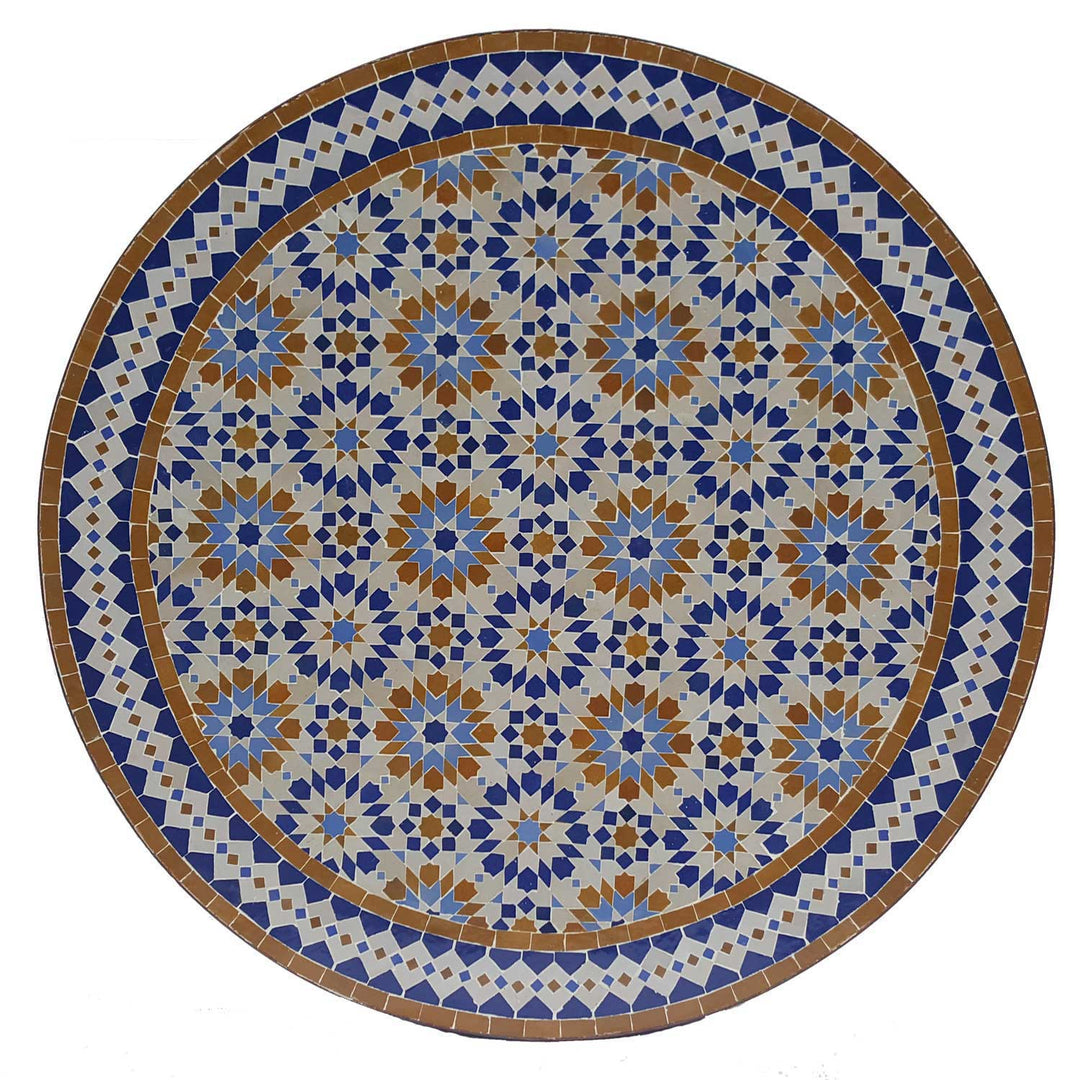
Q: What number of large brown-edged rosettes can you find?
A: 12